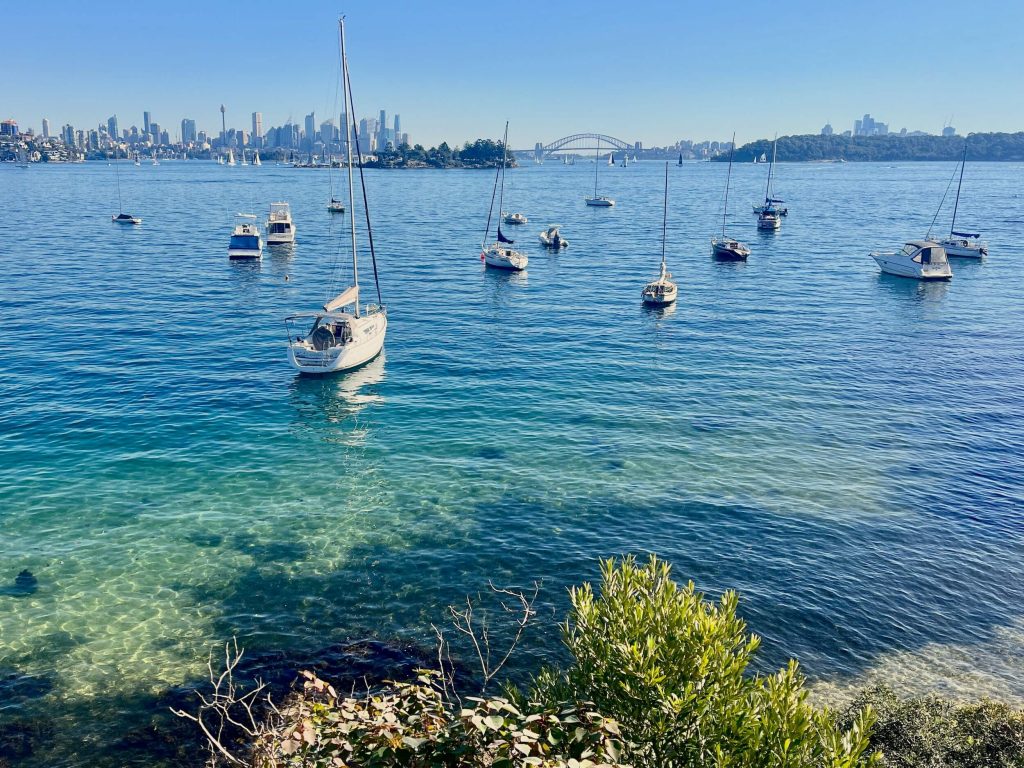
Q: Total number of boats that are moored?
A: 15